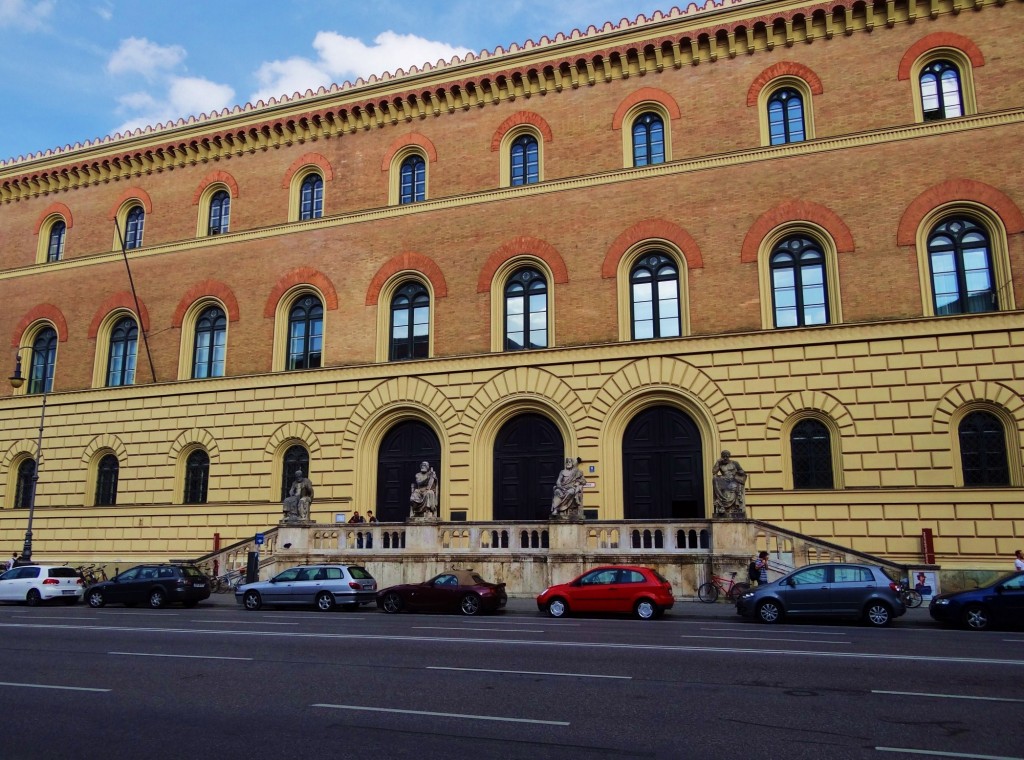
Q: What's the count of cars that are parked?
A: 7